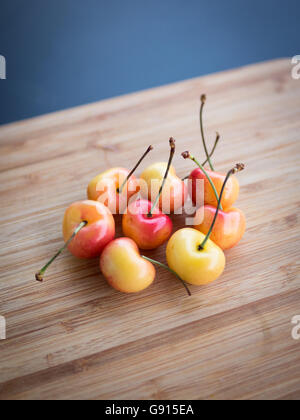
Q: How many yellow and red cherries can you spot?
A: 8